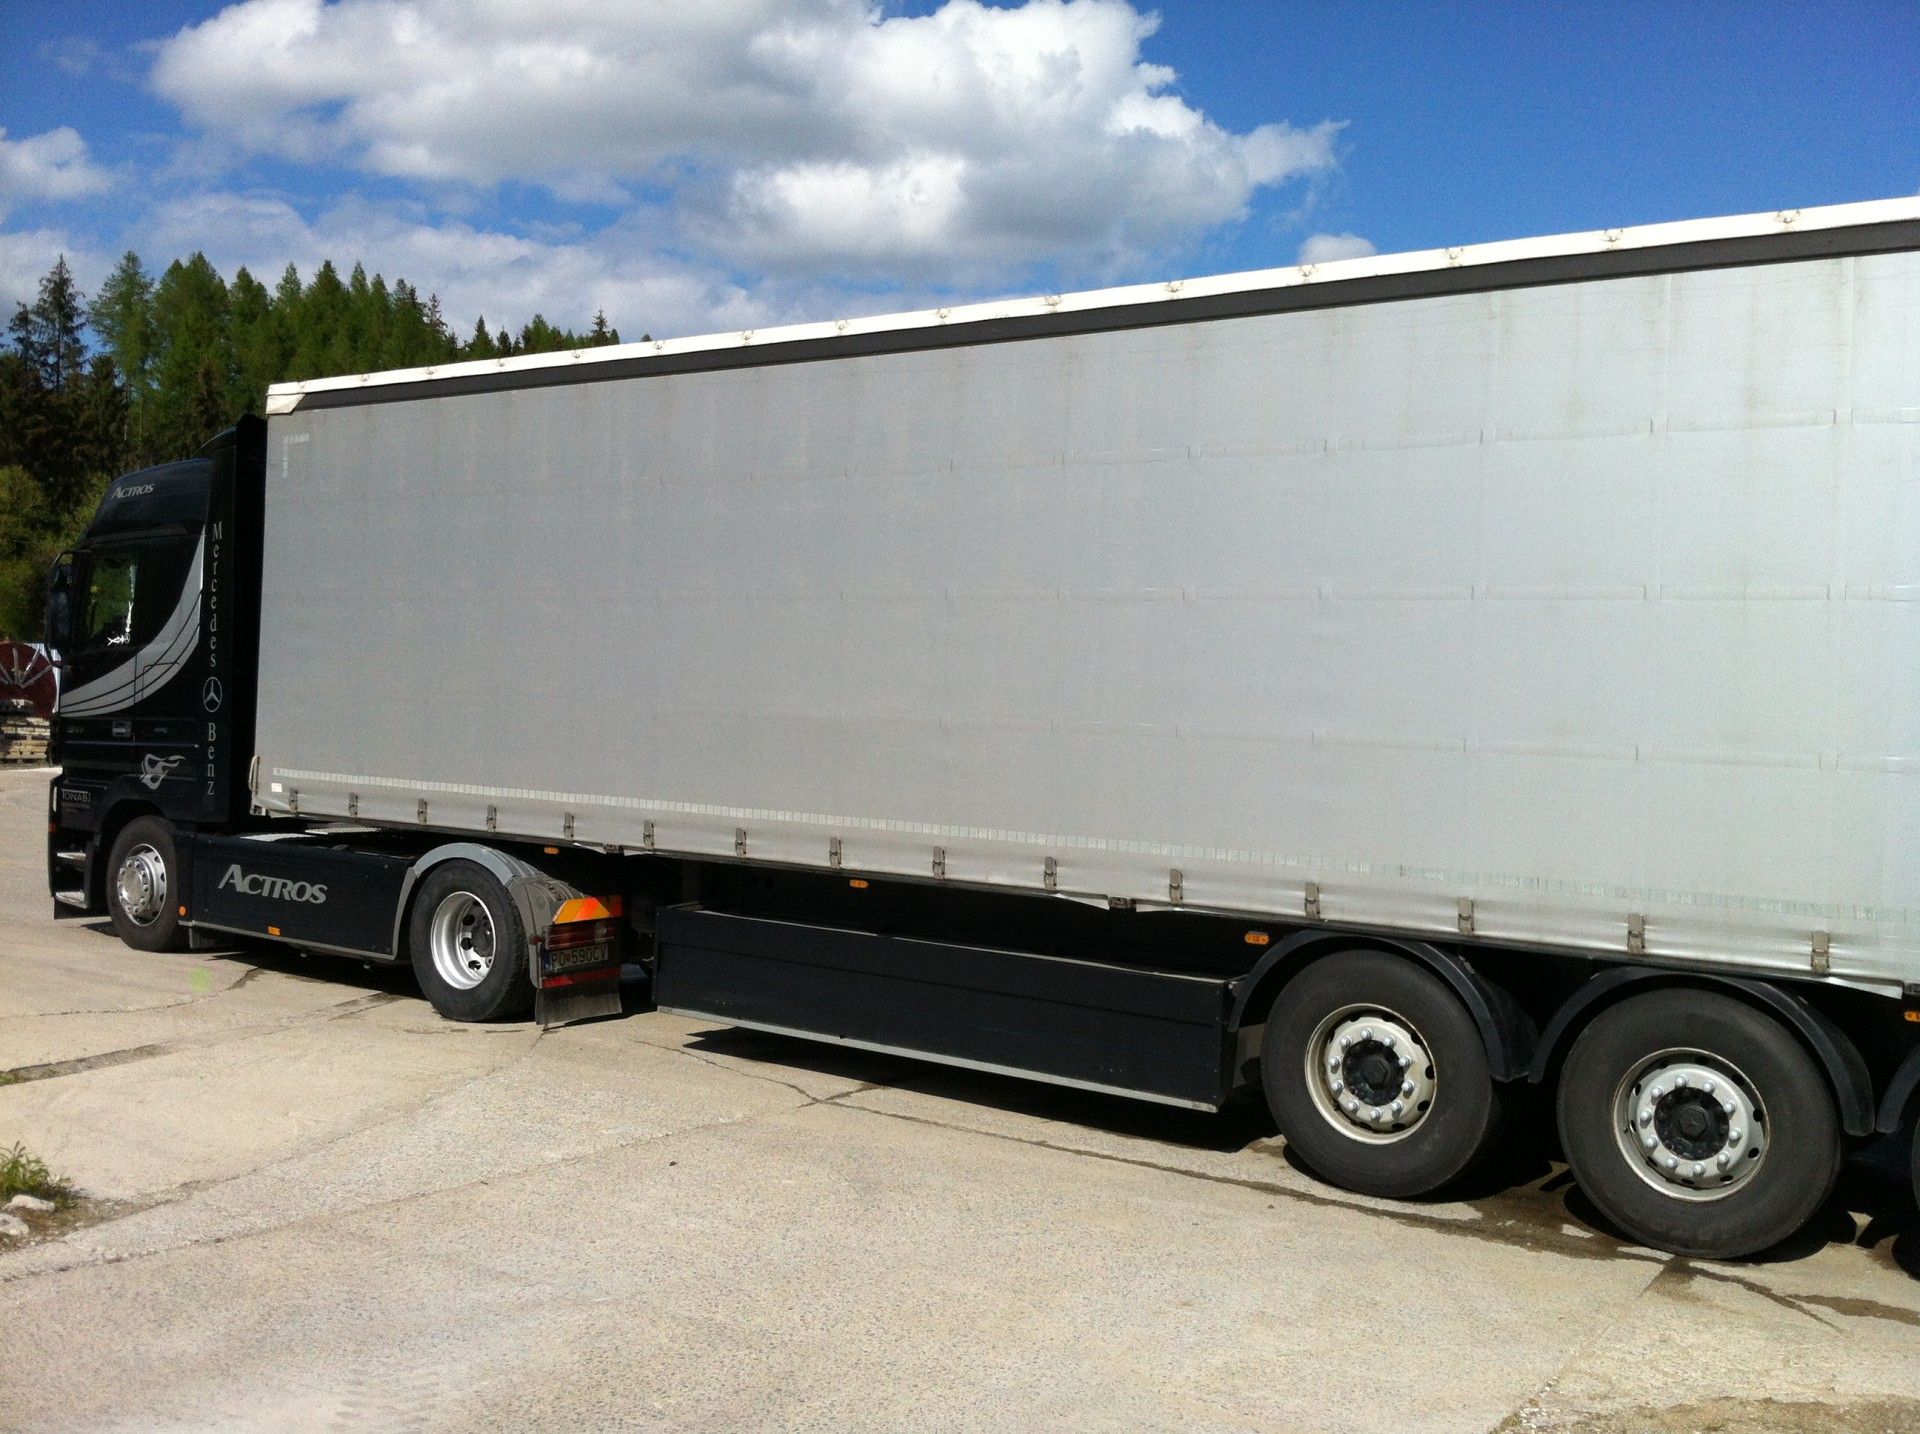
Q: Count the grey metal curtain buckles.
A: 15